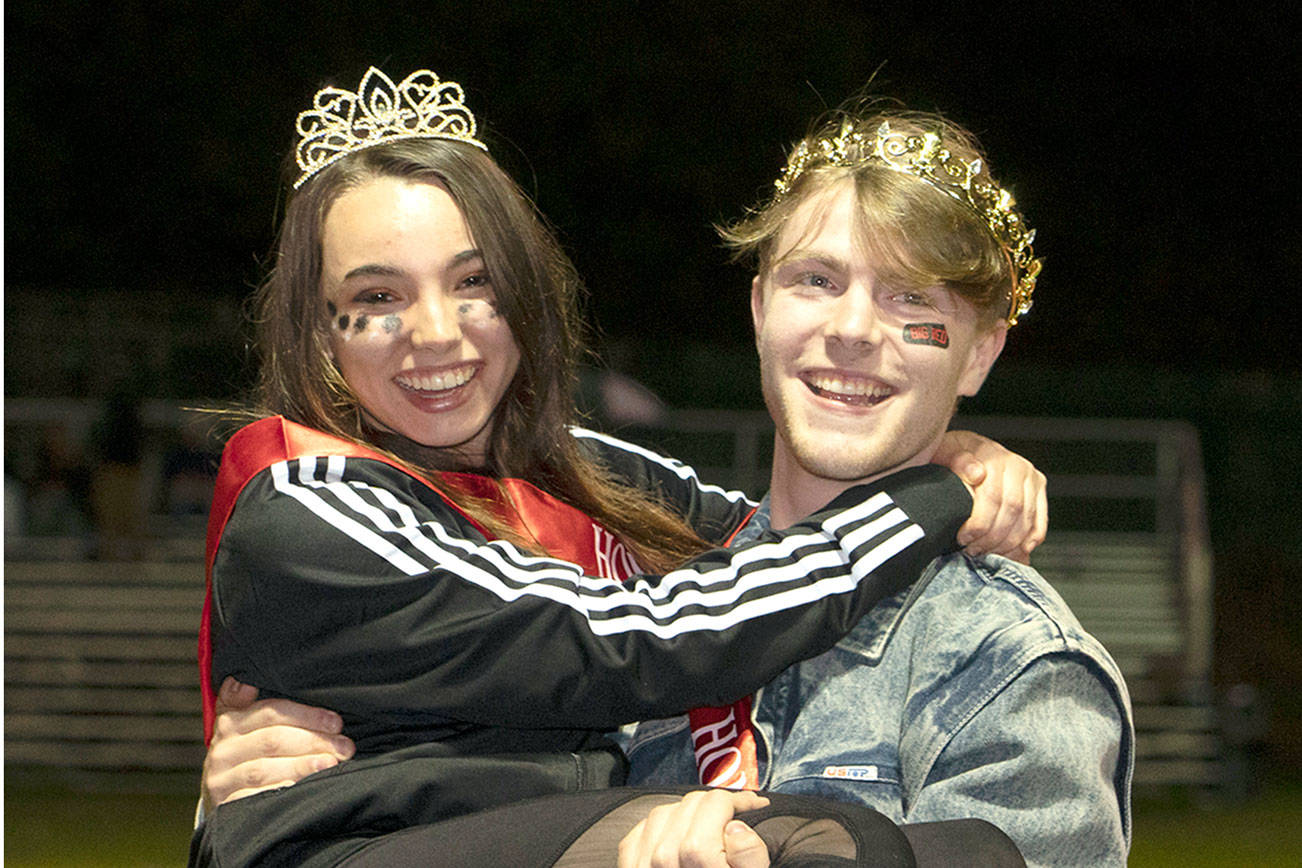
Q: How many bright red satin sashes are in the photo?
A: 2